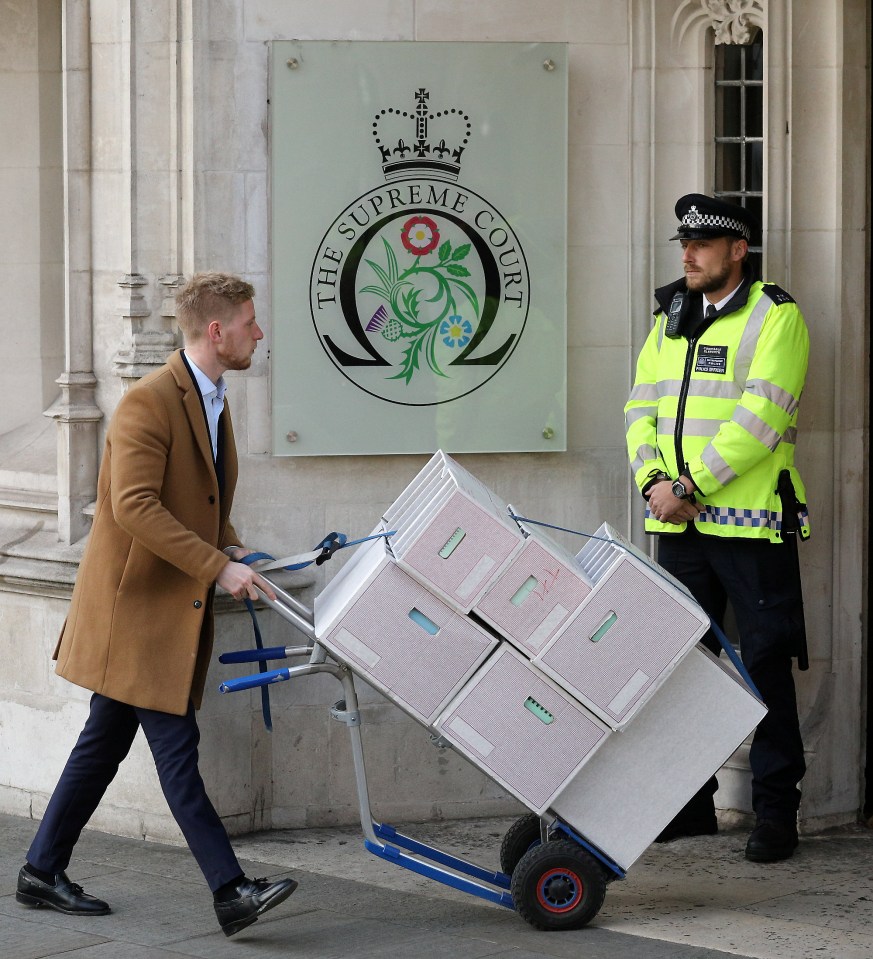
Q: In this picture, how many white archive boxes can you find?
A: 6